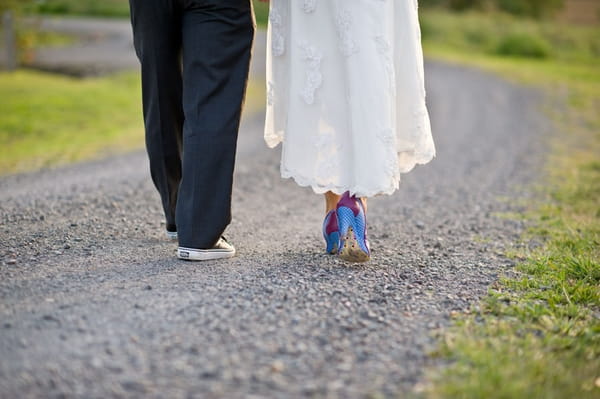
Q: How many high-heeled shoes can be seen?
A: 2